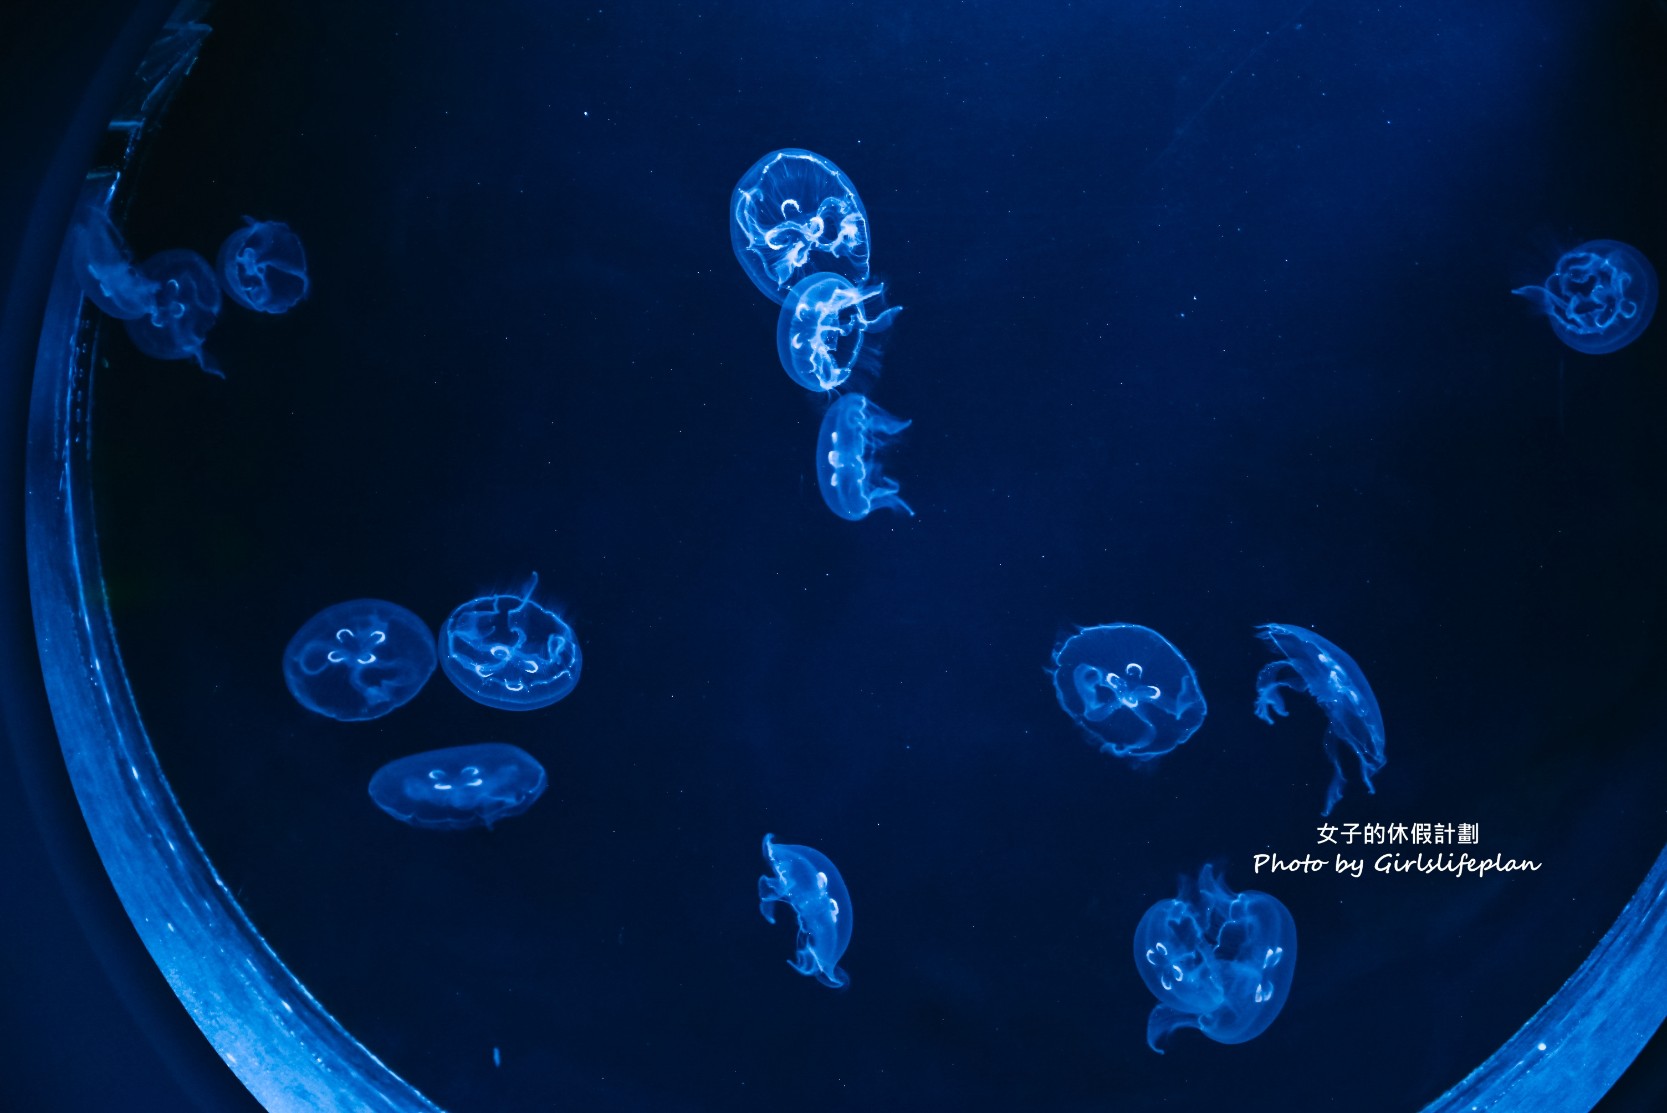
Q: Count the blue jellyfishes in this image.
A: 15